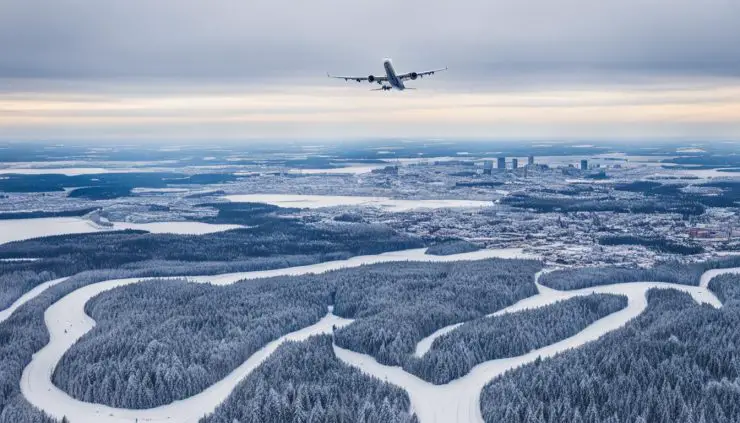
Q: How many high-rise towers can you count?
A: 5